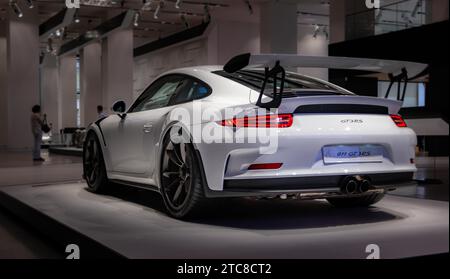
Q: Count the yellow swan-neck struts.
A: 0